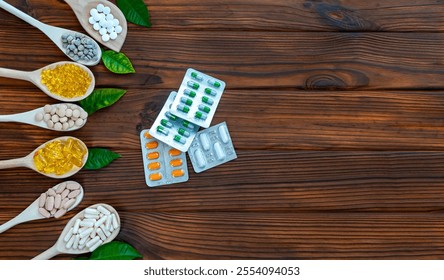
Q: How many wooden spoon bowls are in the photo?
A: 7